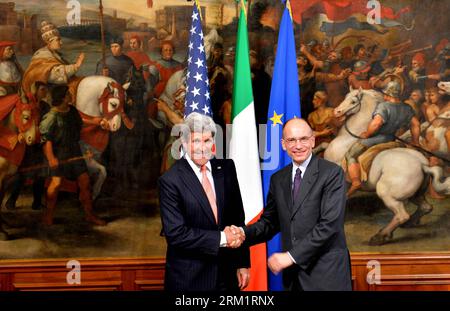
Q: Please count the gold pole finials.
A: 0